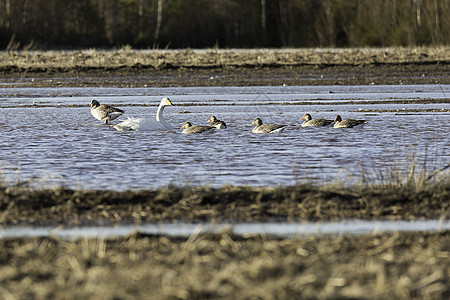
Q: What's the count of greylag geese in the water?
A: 6